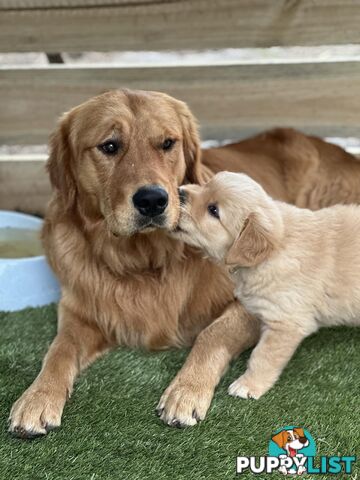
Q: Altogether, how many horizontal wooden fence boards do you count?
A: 3